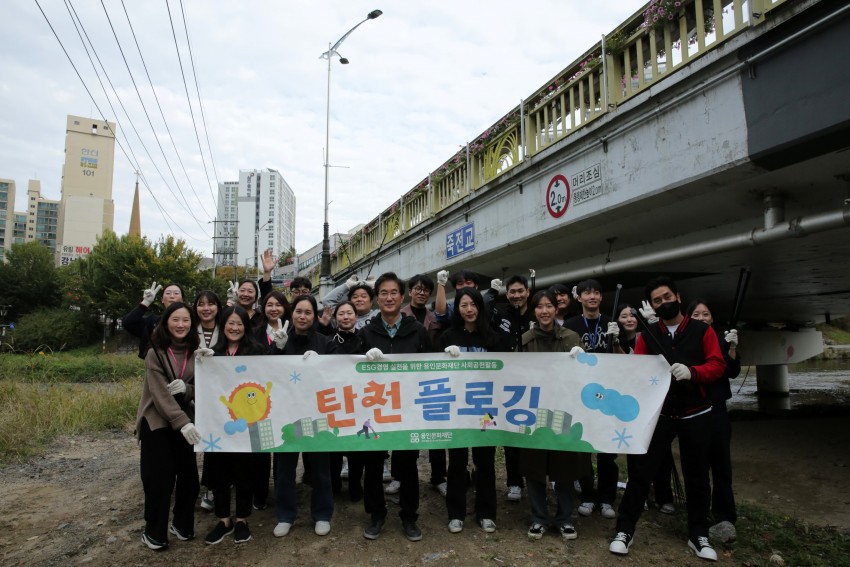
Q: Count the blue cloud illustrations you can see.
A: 4